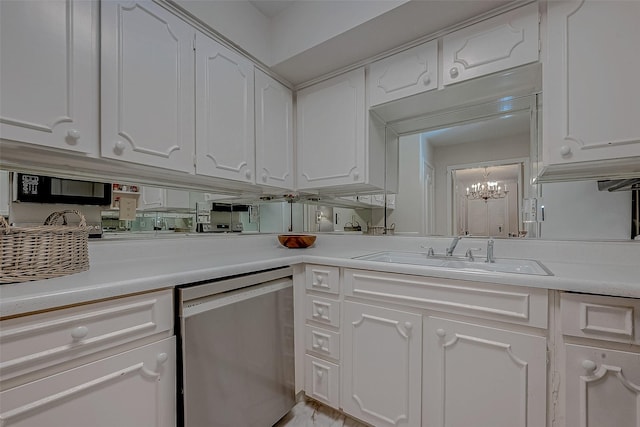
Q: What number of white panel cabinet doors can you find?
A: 12